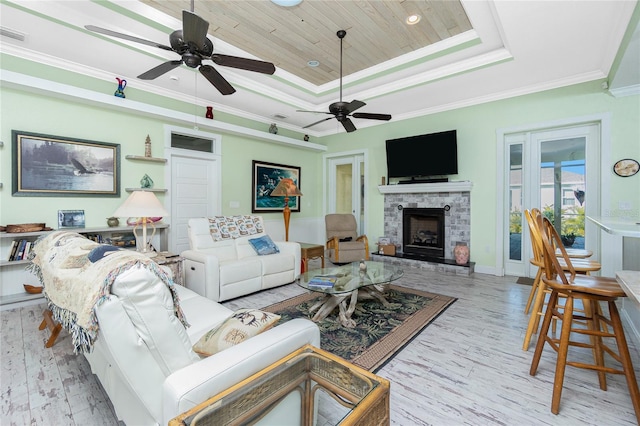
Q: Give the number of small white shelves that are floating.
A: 2